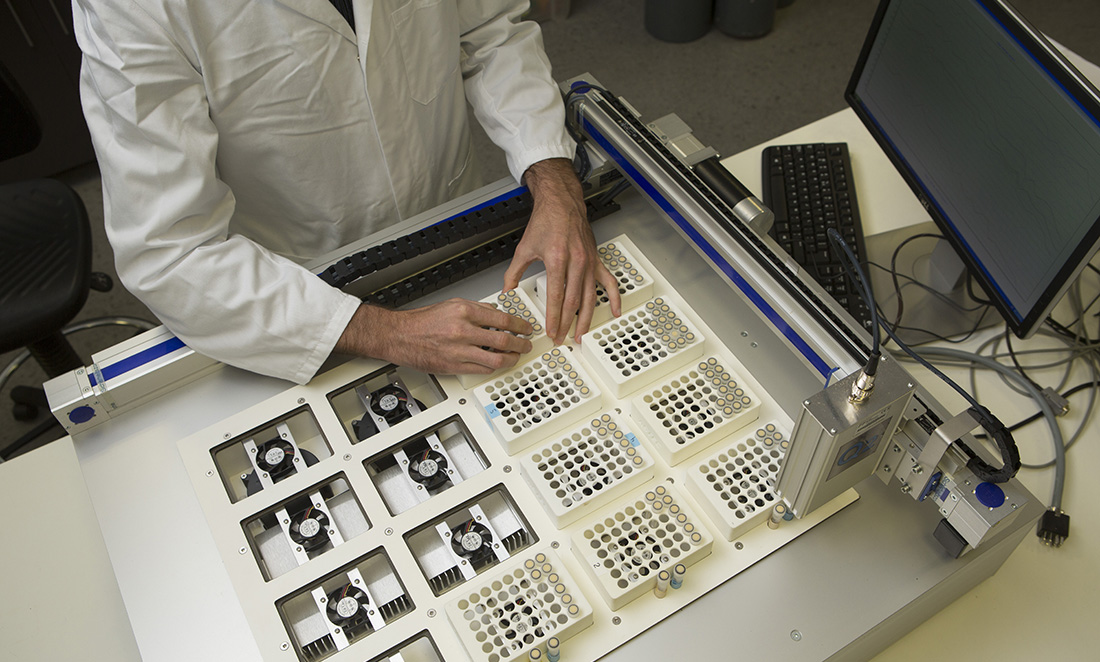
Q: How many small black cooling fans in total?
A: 6